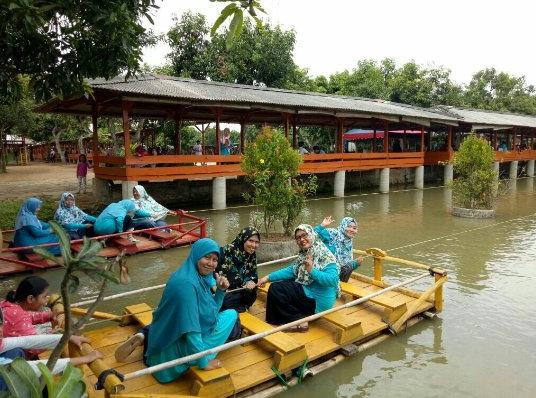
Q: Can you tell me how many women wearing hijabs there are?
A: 8